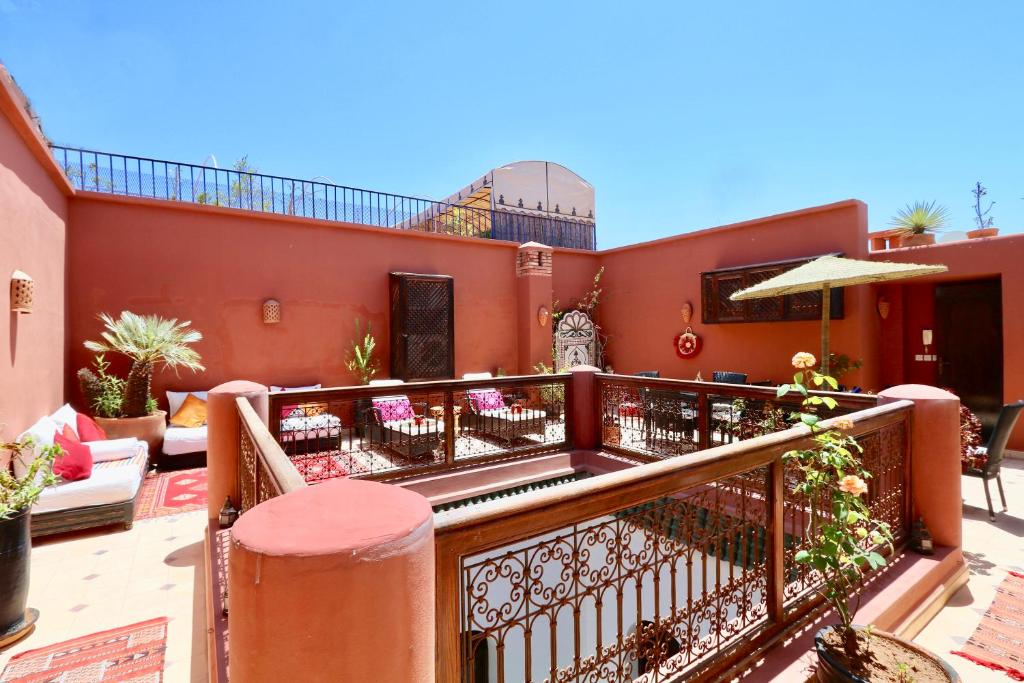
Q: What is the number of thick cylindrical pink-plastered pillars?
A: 4